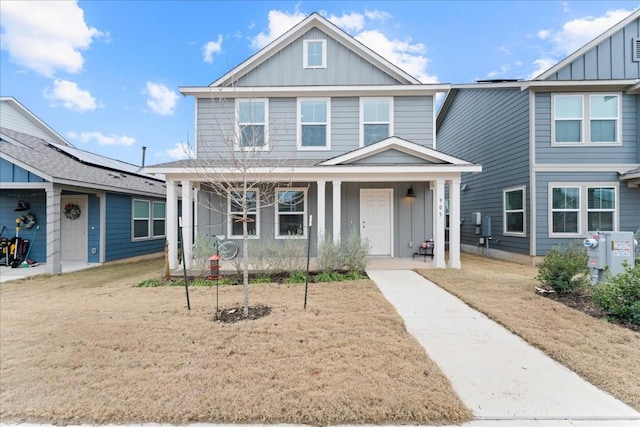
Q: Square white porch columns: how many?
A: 6